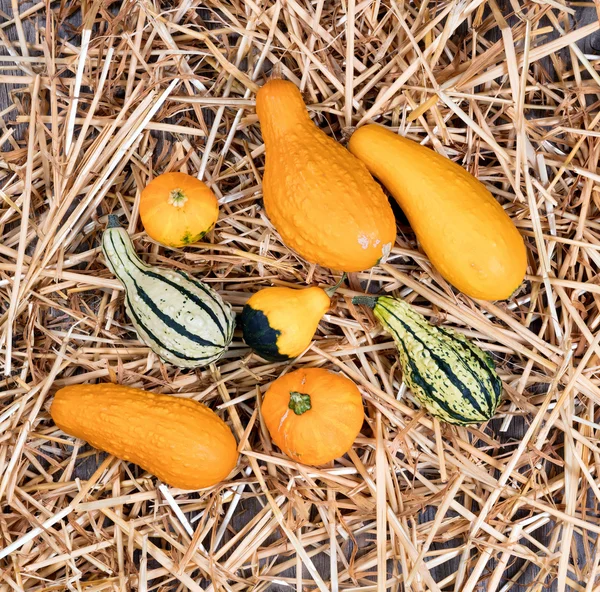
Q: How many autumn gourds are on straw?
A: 8